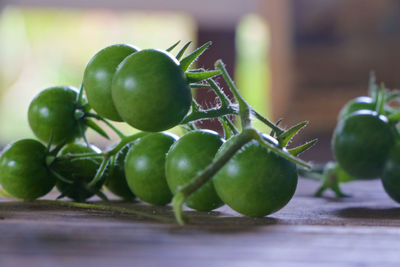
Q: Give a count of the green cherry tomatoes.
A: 12